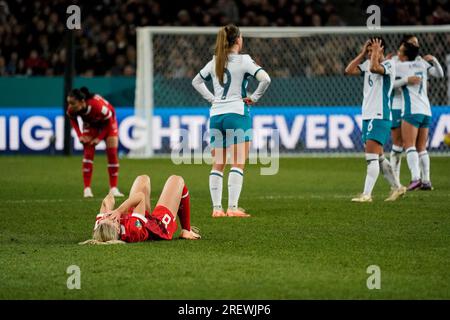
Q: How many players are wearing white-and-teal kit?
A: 4